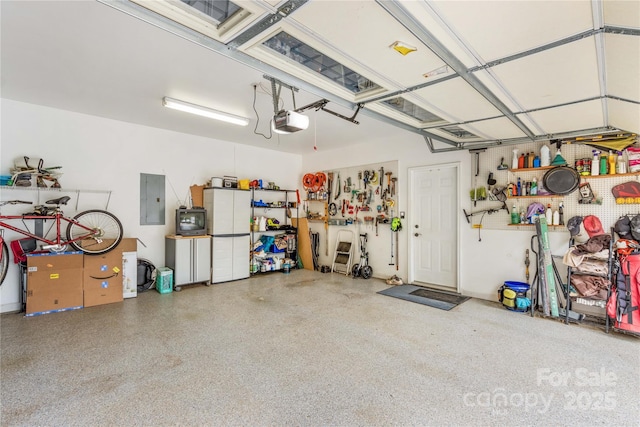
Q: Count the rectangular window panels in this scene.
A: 4